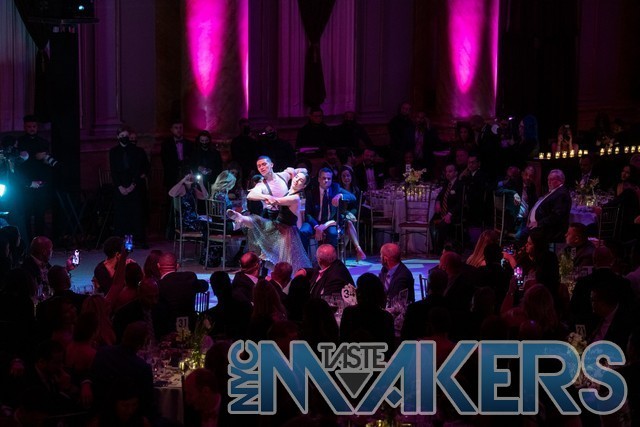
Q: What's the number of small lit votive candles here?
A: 13